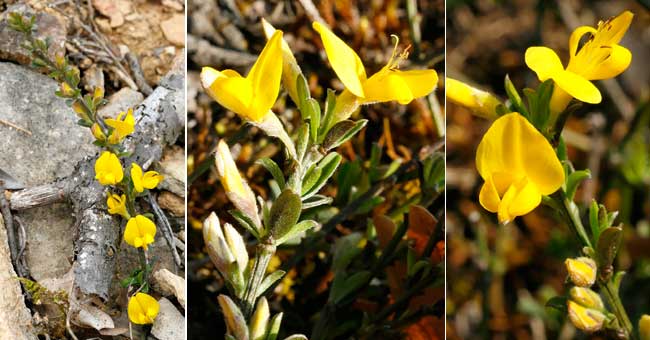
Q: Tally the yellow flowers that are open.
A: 10